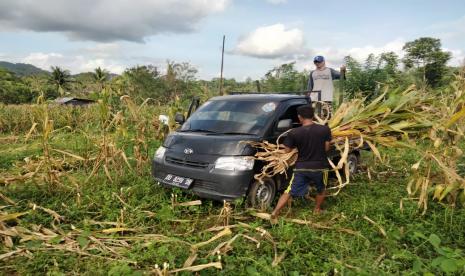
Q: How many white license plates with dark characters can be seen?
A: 0